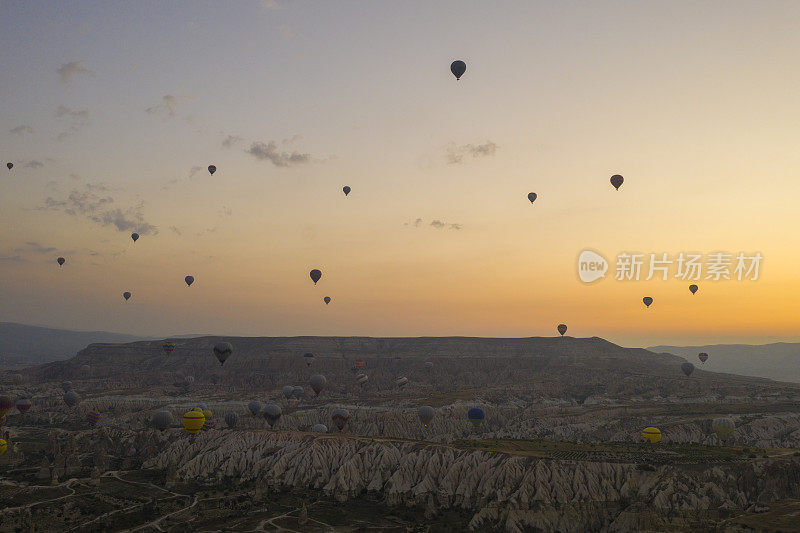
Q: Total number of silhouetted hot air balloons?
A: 15